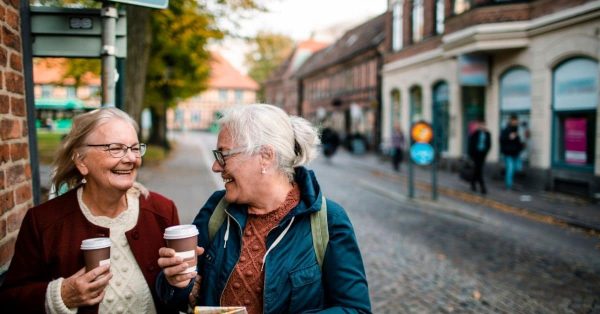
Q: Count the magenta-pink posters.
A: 1